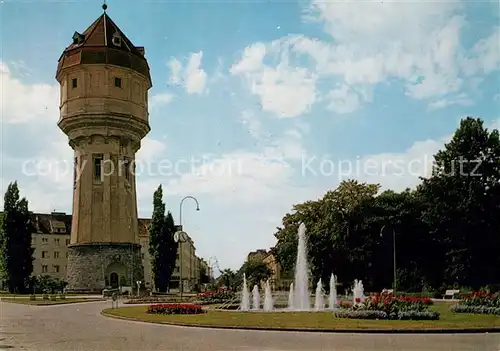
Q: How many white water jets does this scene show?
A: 8